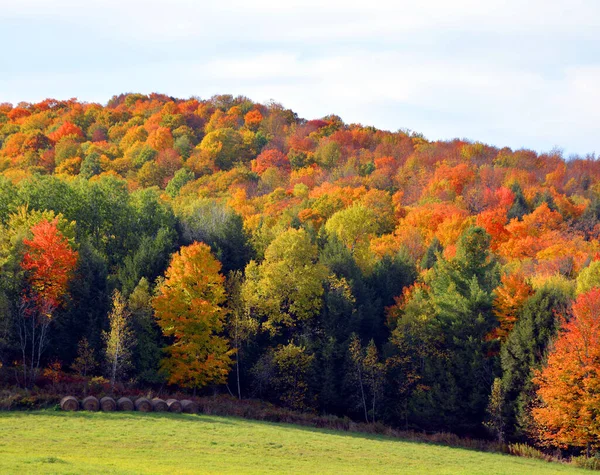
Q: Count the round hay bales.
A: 8